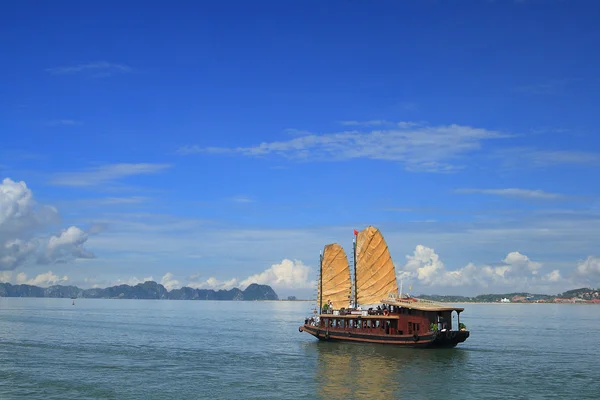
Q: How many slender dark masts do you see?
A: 2